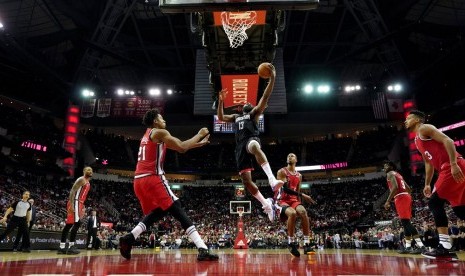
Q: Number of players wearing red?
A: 5